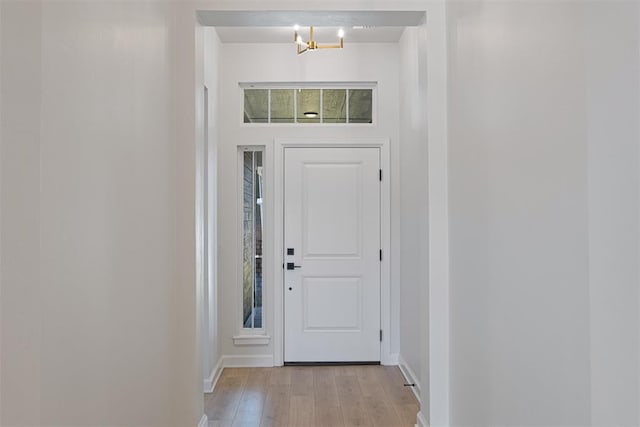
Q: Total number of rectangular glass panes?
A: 7